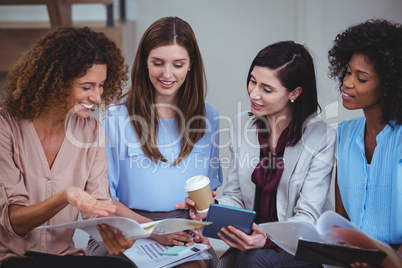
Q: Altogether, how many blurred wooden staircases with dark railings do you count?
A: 1